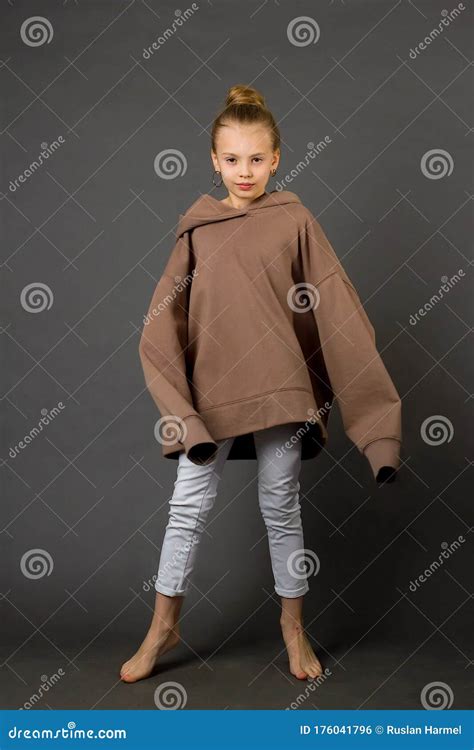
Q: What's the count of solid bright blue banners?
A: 1